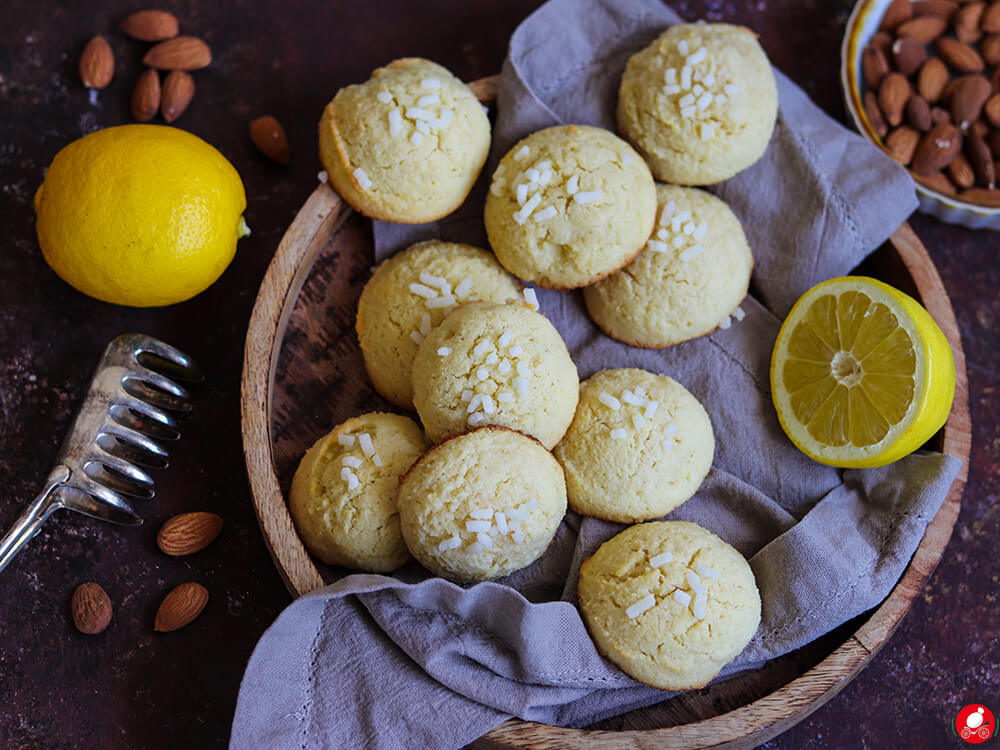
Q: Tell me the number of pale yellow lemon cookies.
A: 10